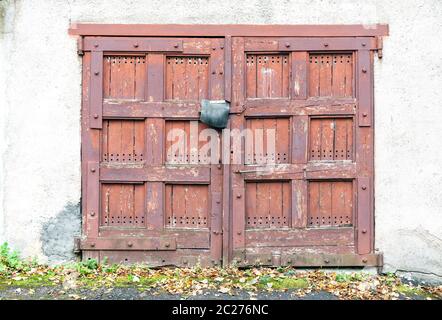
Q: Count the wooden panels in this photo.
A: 12